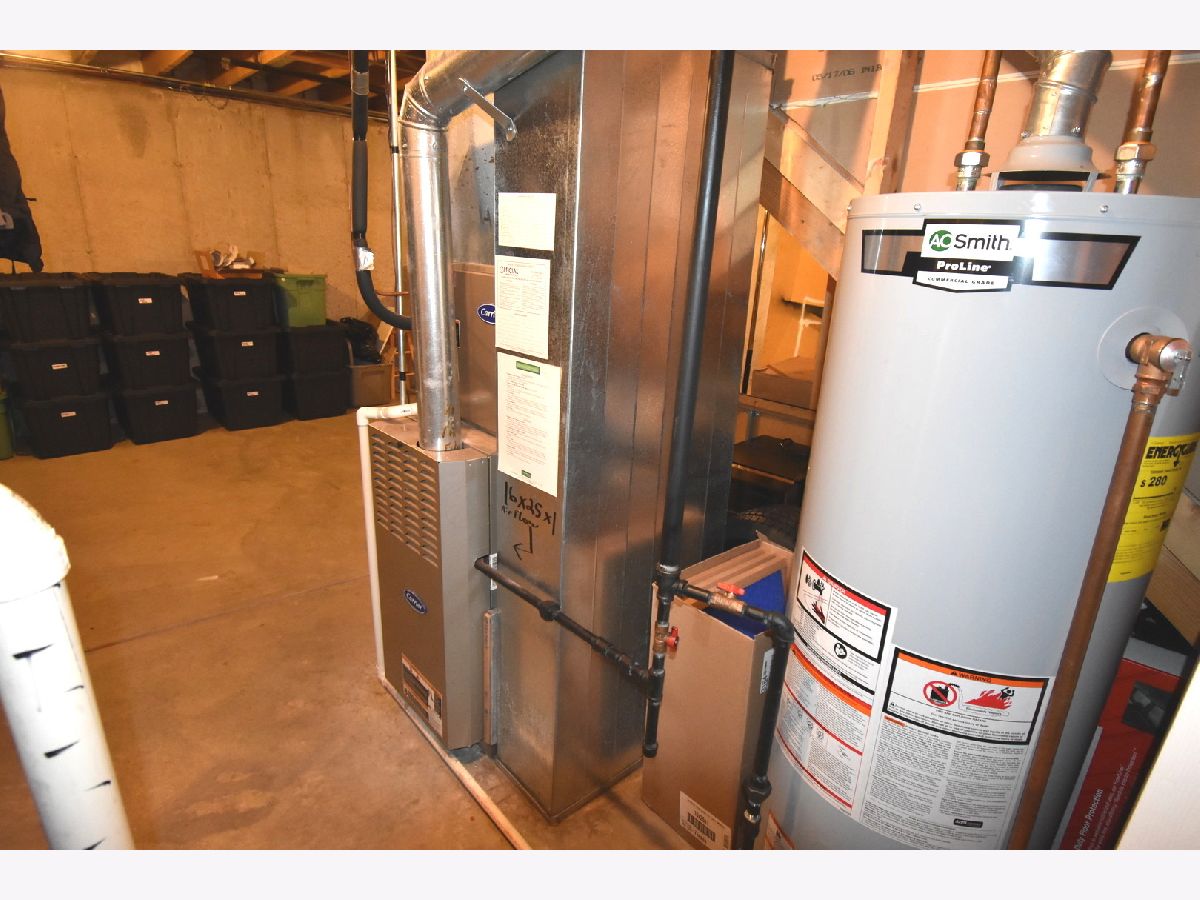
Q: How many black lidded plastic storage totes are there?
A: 11